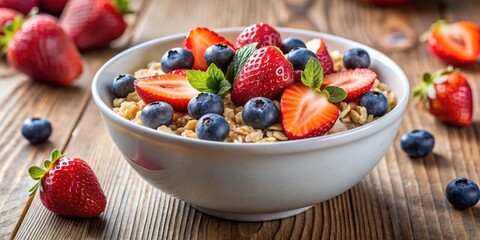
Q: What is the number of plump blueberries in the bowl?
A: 11